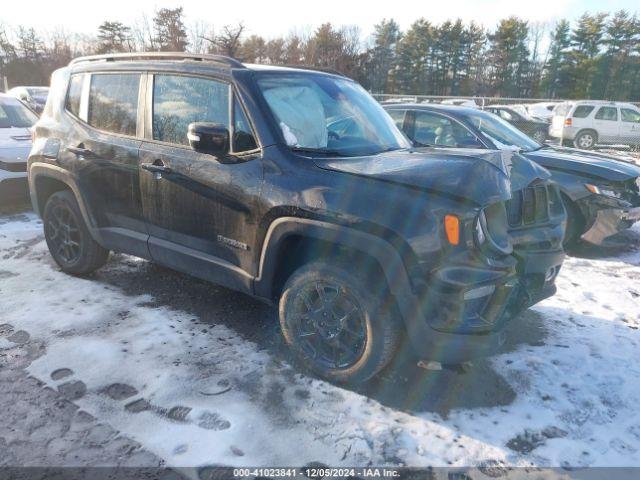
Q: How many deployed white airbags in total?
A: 1